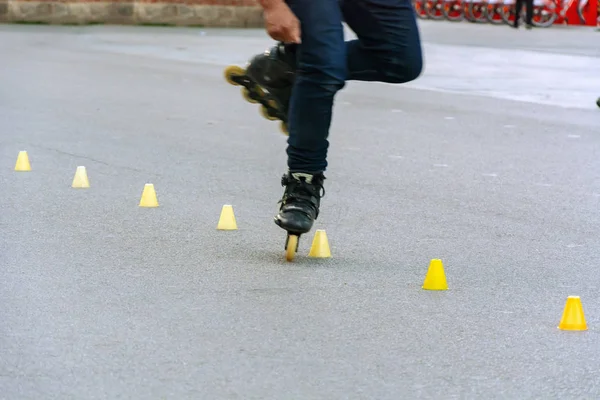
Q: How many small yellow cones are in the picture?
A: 7